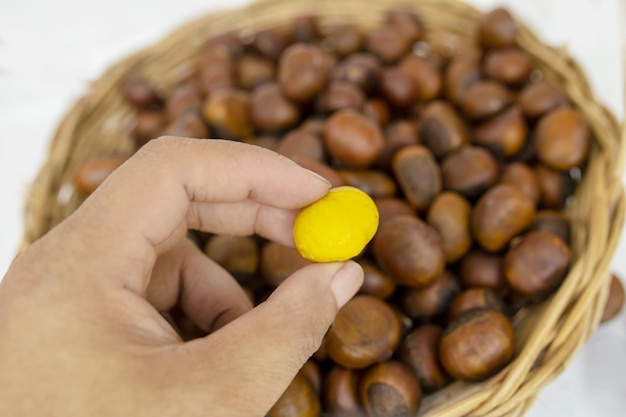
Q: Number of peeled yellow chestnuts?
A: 1